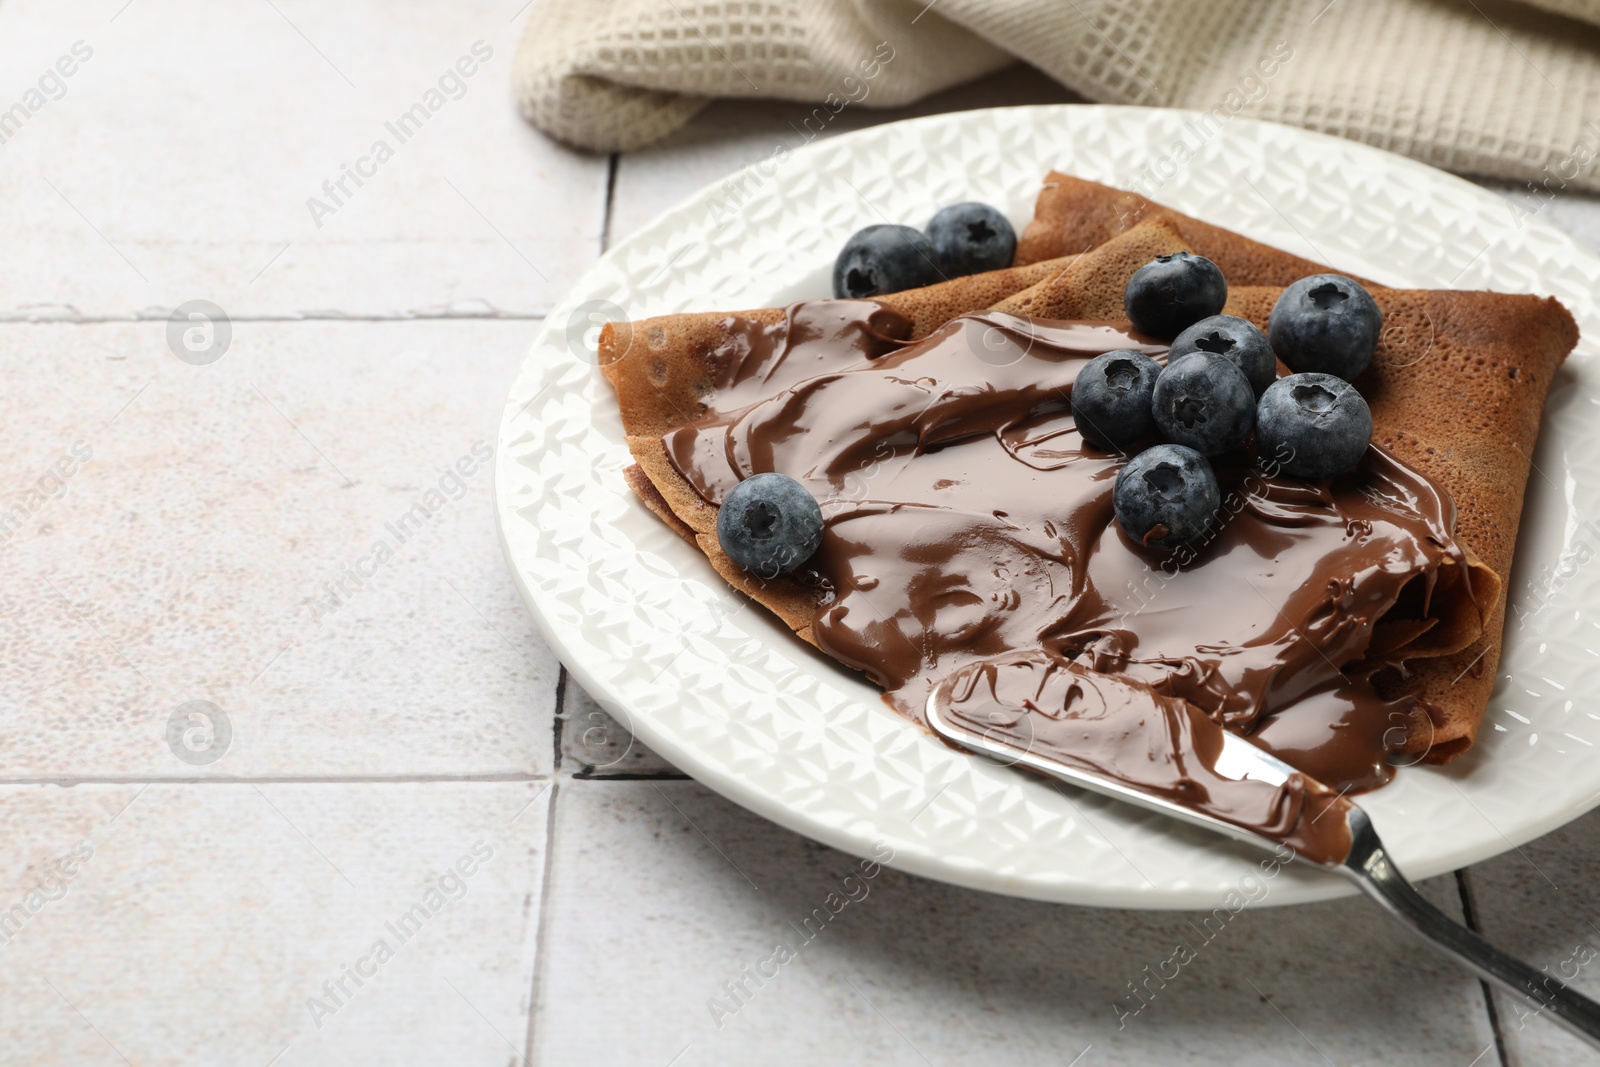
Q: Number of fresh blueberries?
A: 10